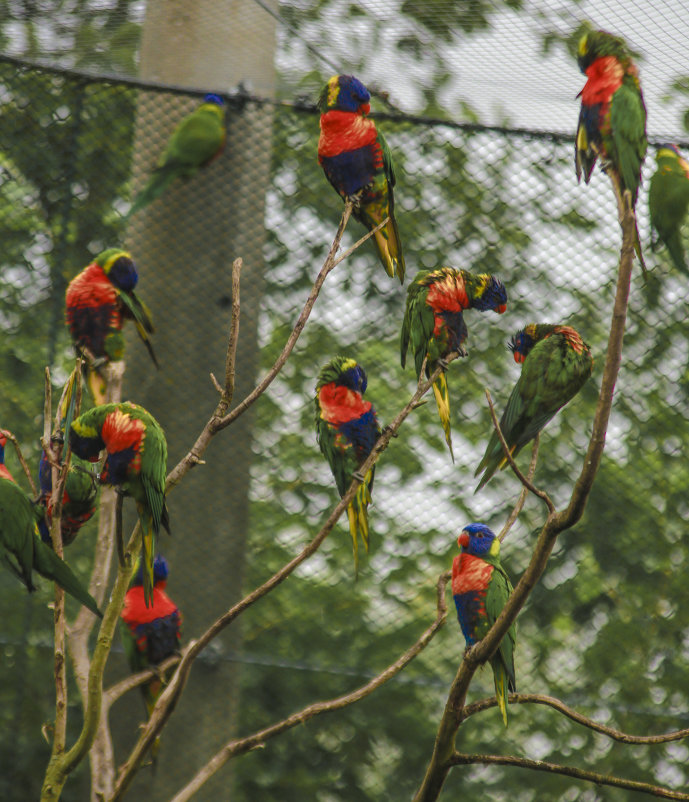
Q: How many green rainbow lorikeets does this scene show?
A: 13